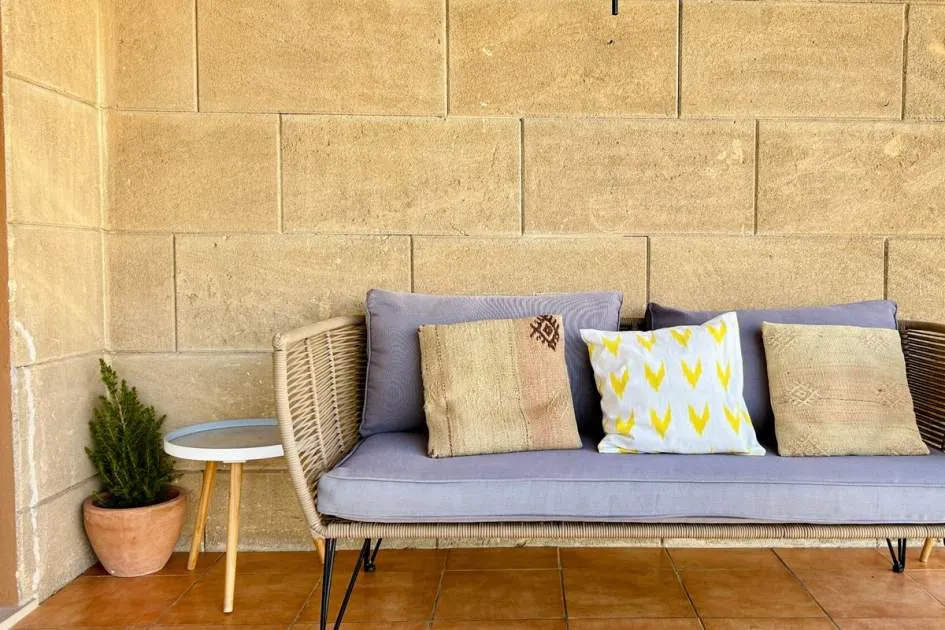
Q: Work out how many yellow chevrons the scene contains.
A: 12